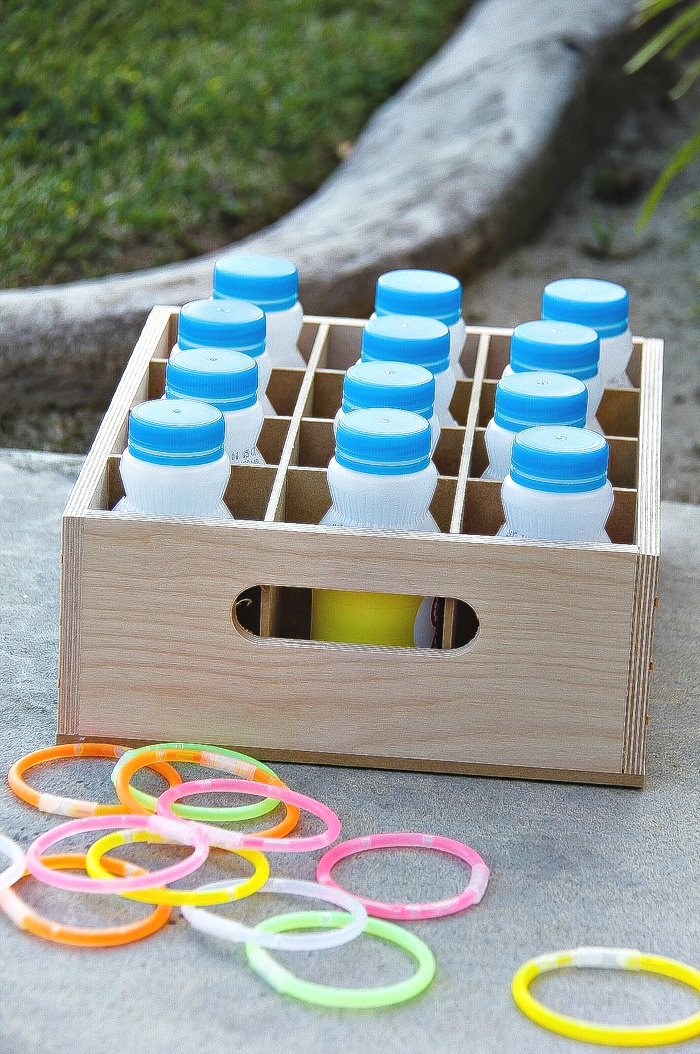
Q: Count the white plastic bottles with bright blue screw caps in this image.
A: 12